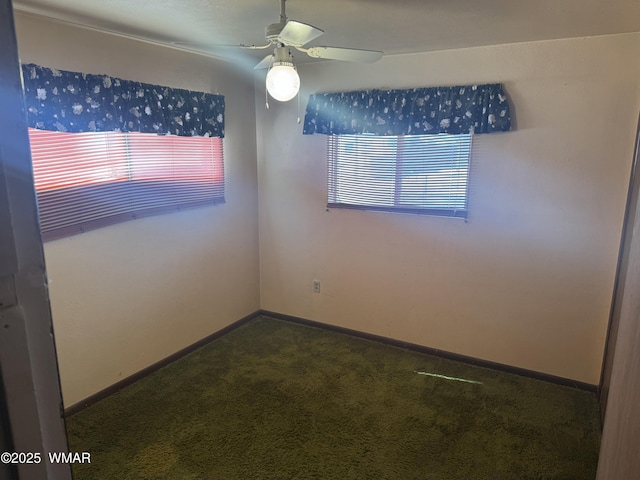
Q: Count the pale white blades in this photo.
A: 4